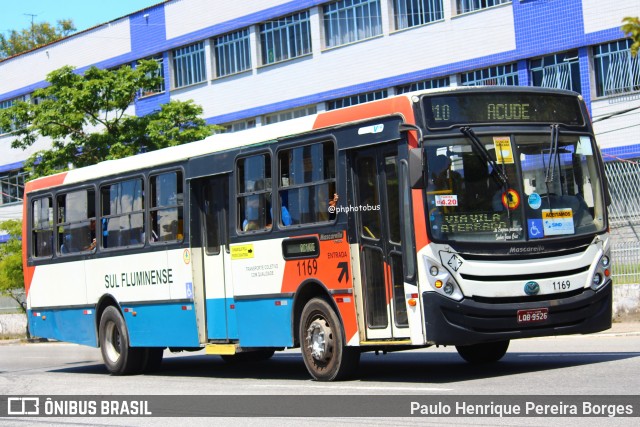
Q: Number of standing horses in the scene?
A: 0